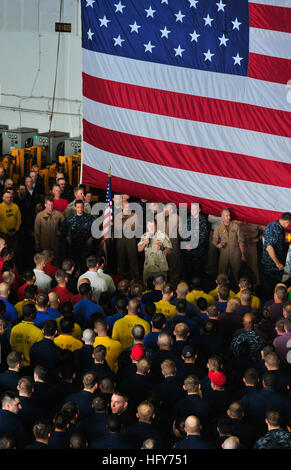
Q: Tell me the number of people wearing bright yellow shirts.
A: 11